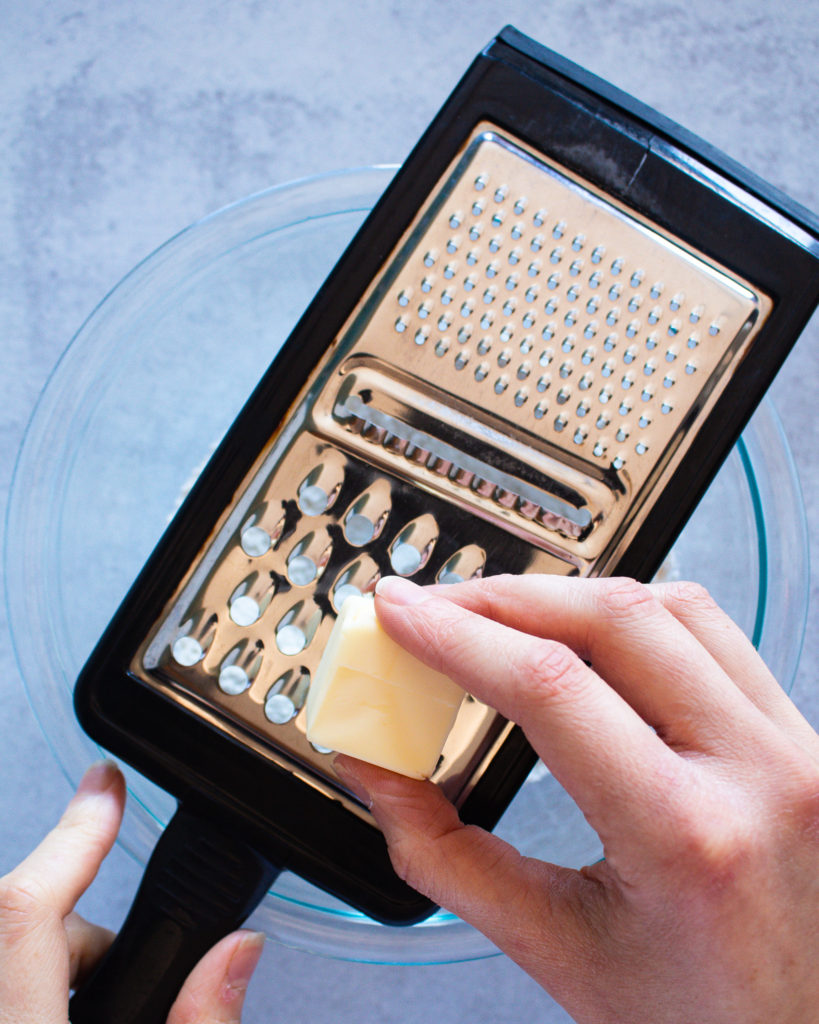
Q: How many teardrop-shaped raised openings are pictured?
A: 13